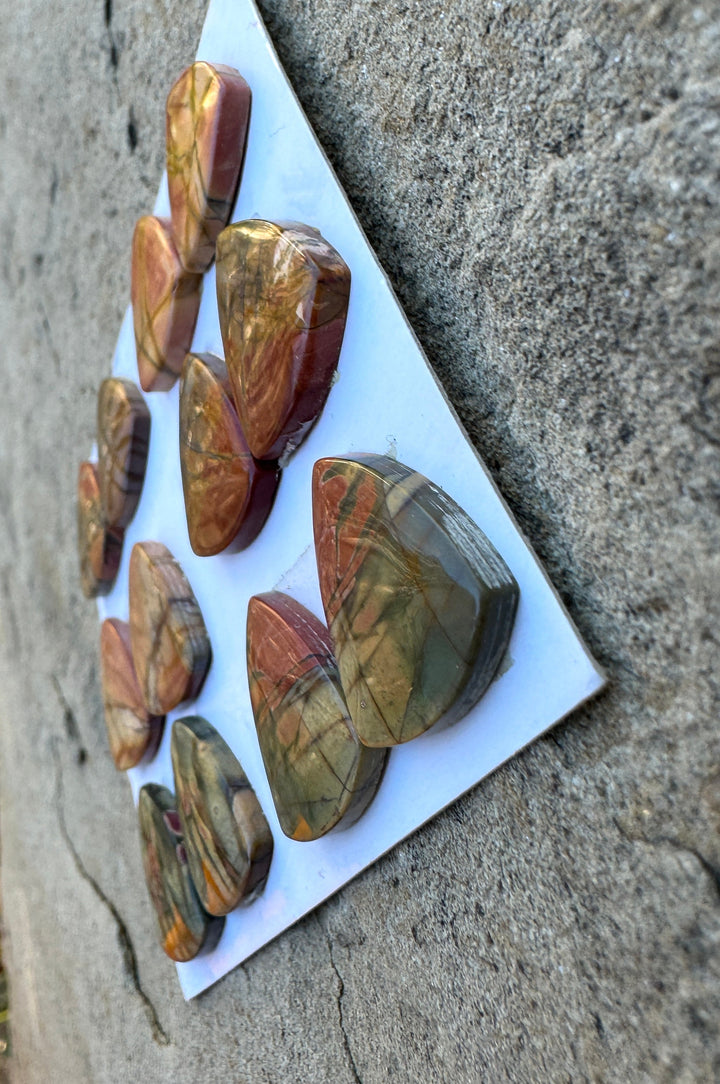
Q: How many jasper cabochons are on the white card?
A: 12